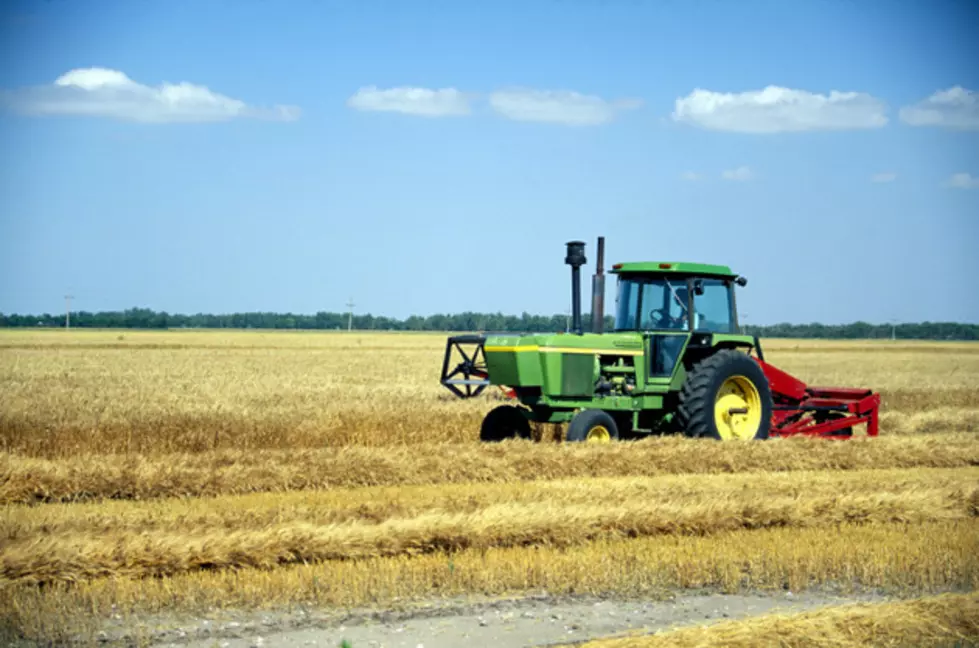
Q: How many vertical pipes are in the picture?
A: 2